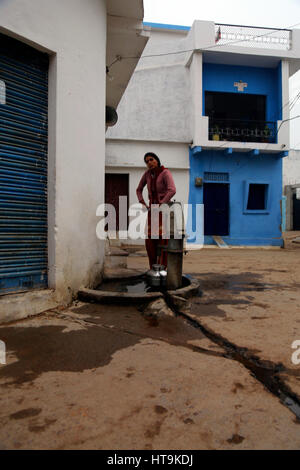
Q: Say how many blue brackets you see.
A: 4